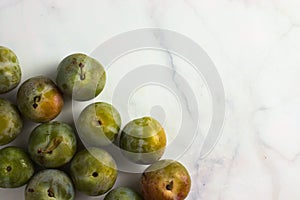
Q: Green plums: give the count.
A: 12